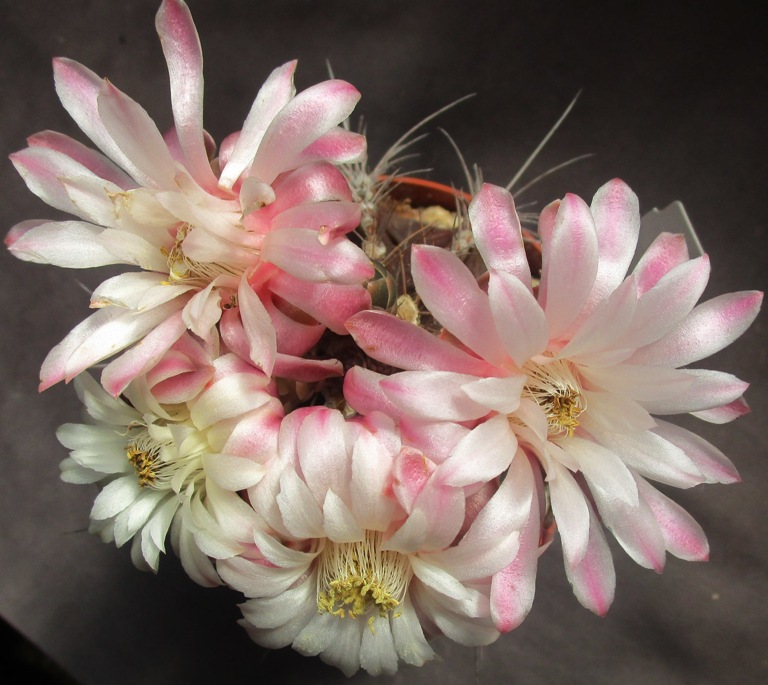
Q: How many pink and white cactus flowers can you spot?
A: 4